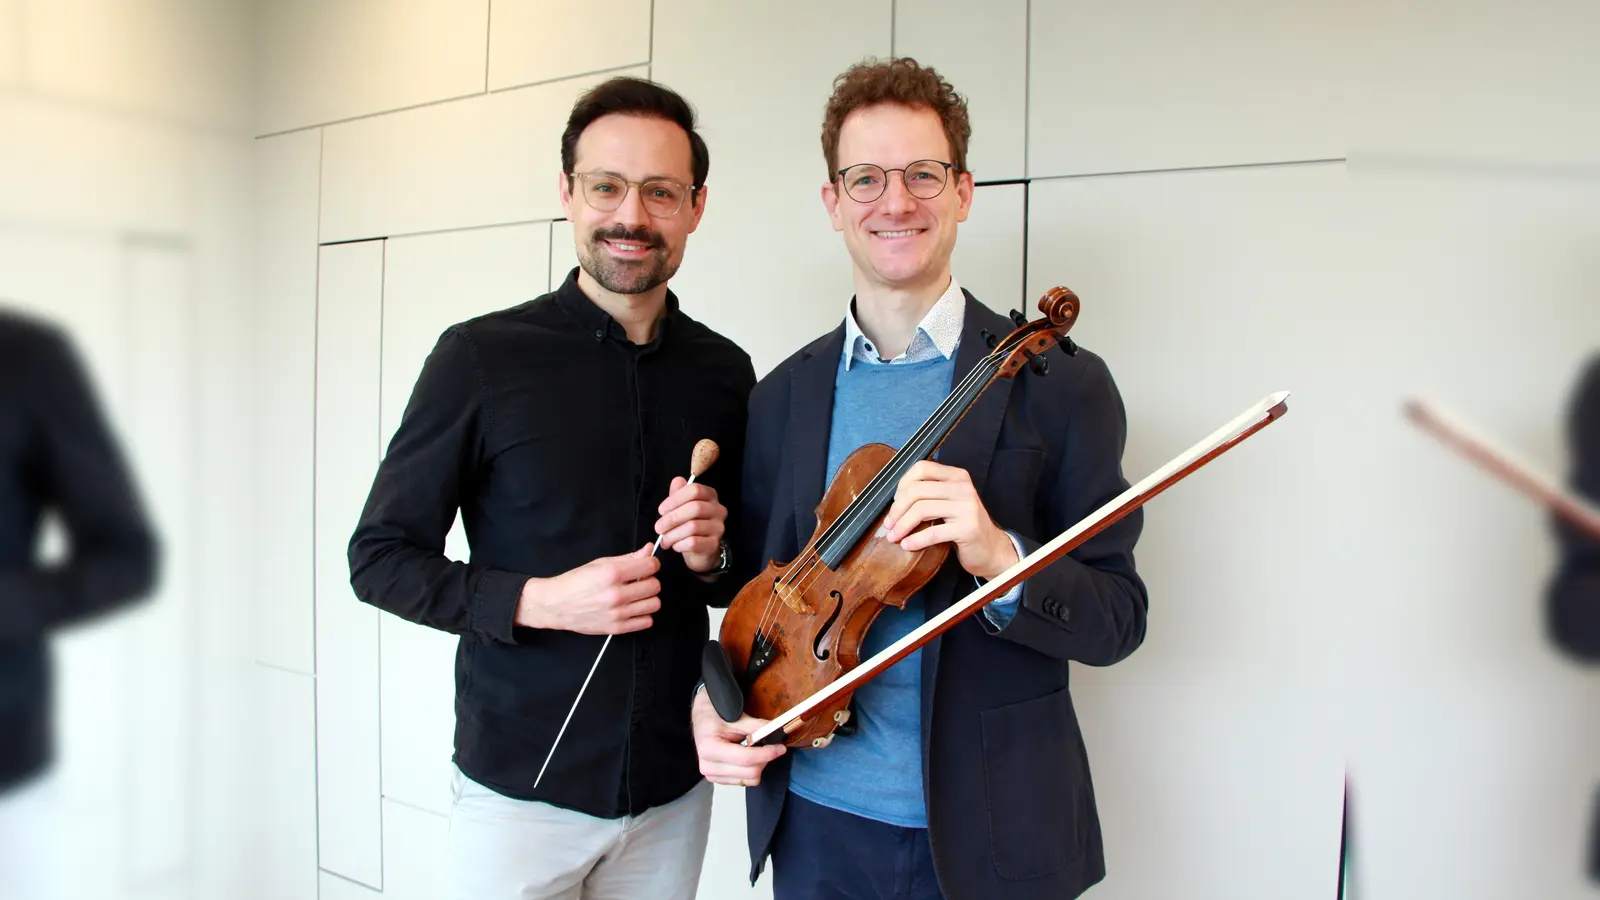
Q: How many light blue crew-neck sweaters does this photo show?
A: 1